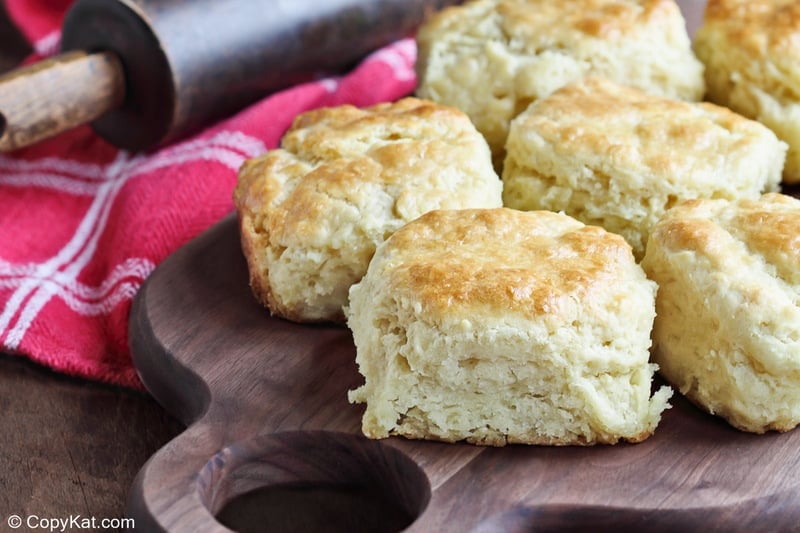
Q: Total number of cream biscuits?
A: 6